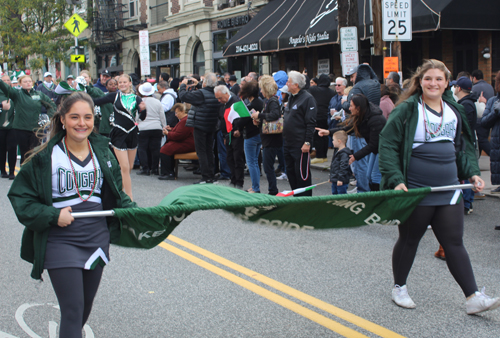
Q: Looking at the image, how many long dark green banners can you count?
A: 1